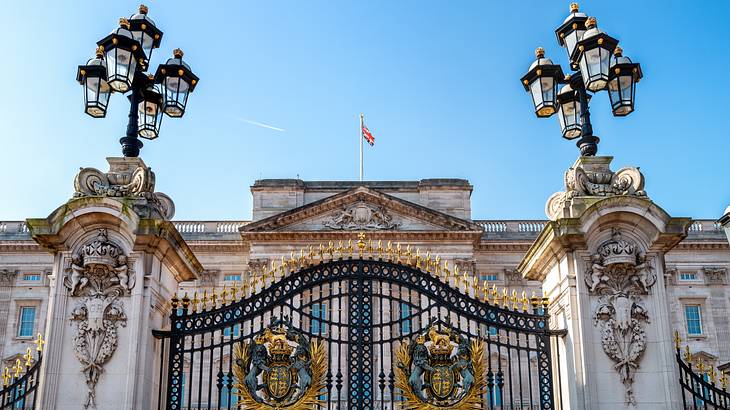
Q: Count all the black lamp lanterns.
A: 10